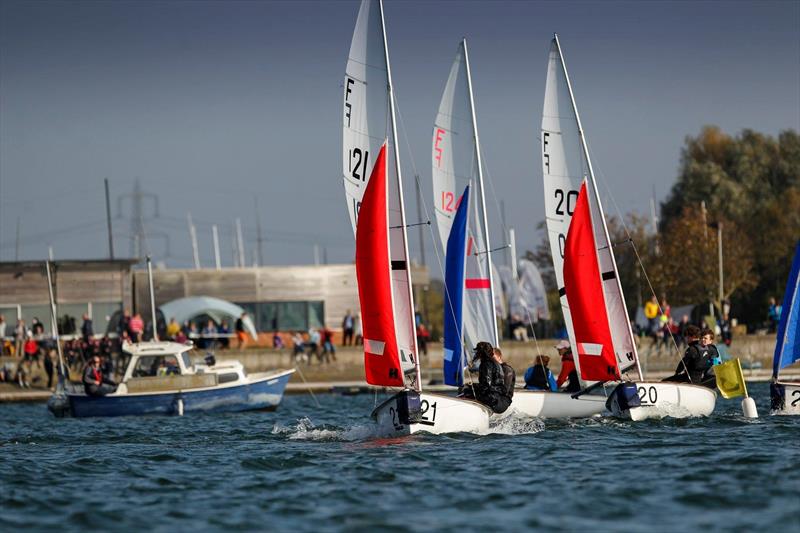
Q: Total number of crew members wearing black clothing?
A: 4